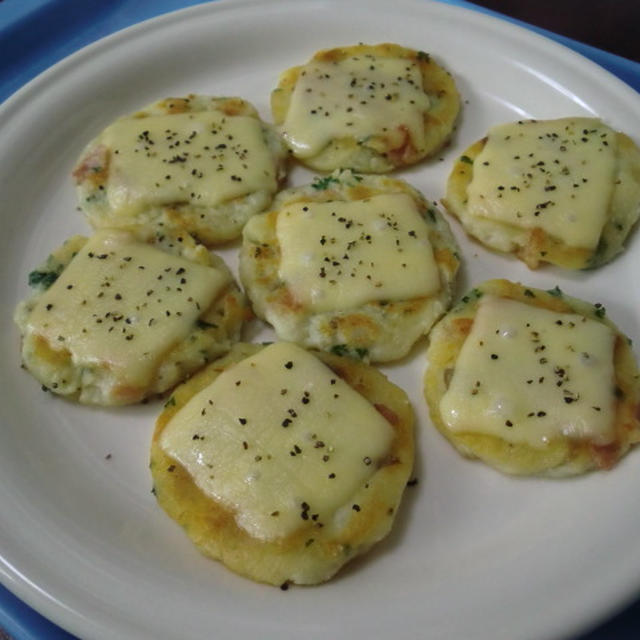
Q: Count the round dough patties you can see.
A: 7